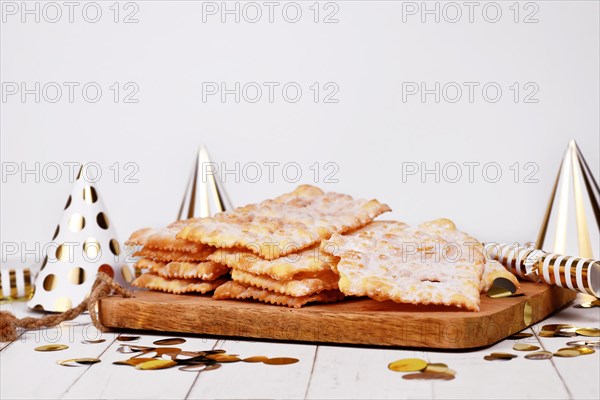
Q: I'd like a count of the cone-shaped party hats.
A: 3